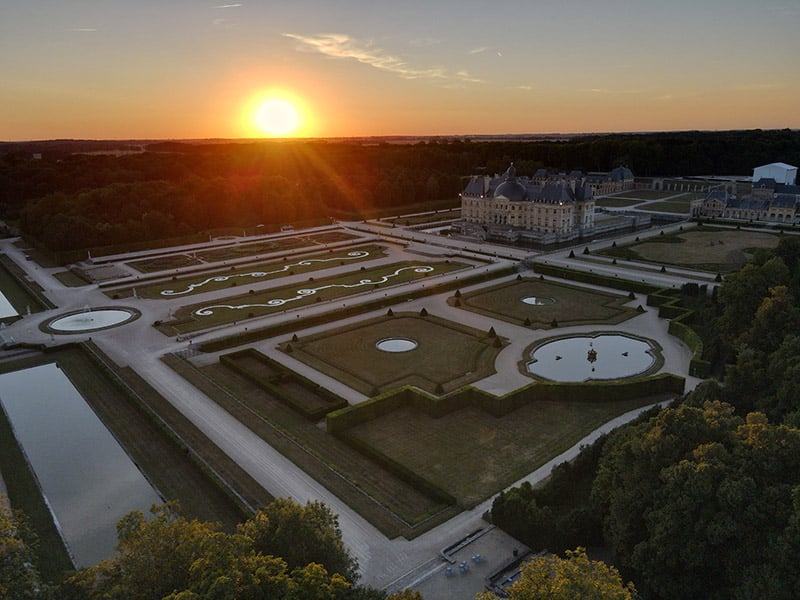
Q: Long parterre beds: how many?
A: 2